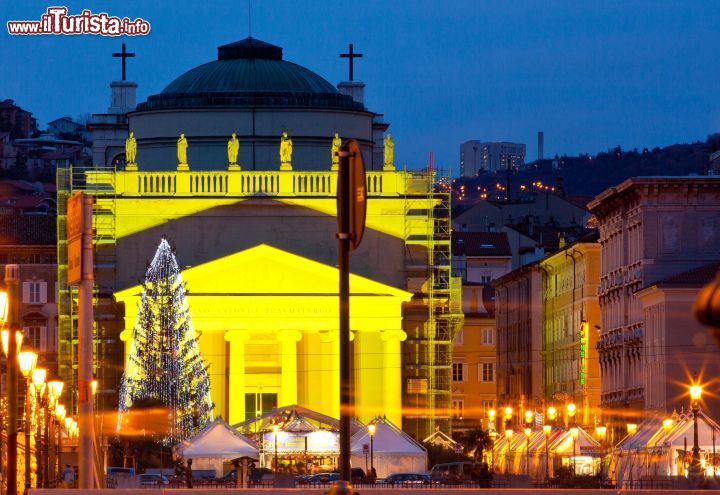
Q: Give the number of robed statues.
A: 6